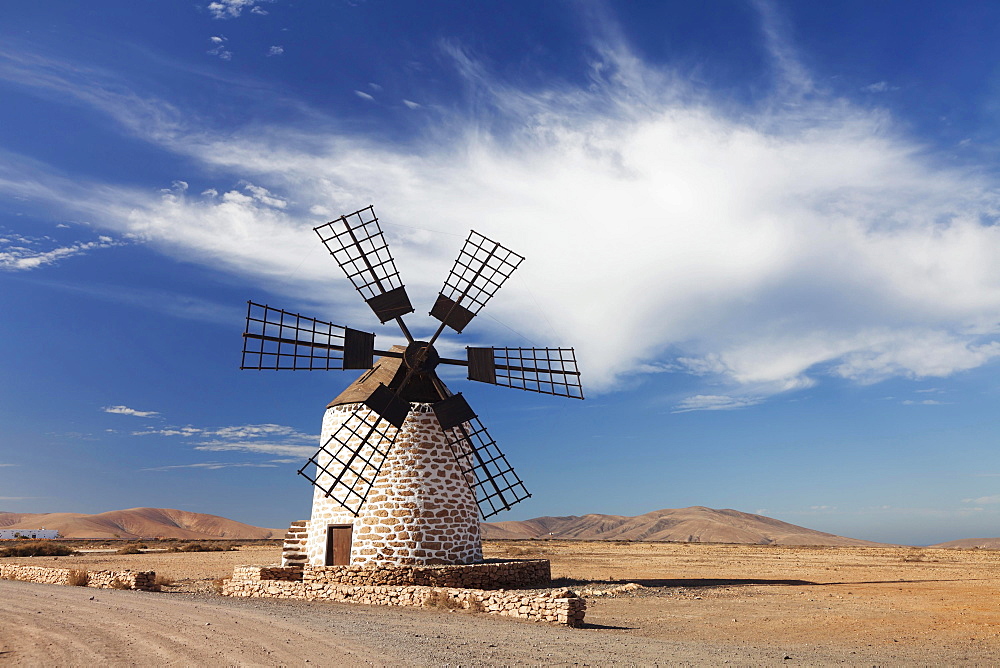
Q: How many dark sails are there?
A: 6